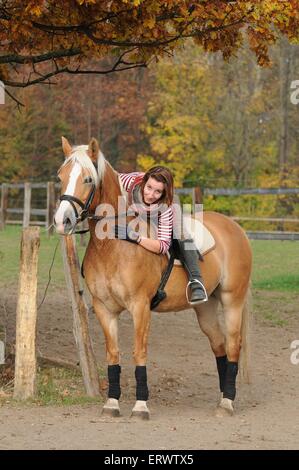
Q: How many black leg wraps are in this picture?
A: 4